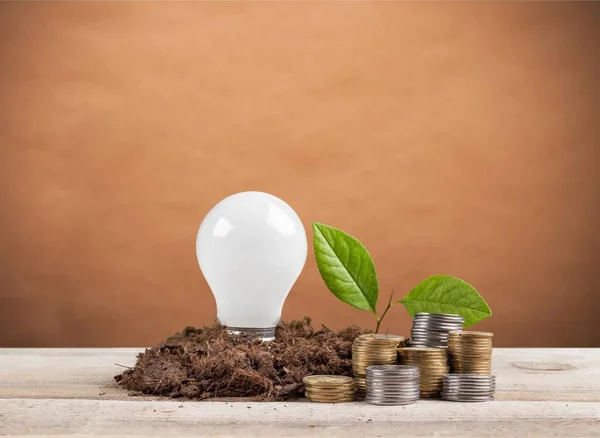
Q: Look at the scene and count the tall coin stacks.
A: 4